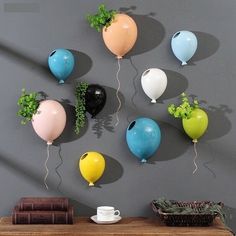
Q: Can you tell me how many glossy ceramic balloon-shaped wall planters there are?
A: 9